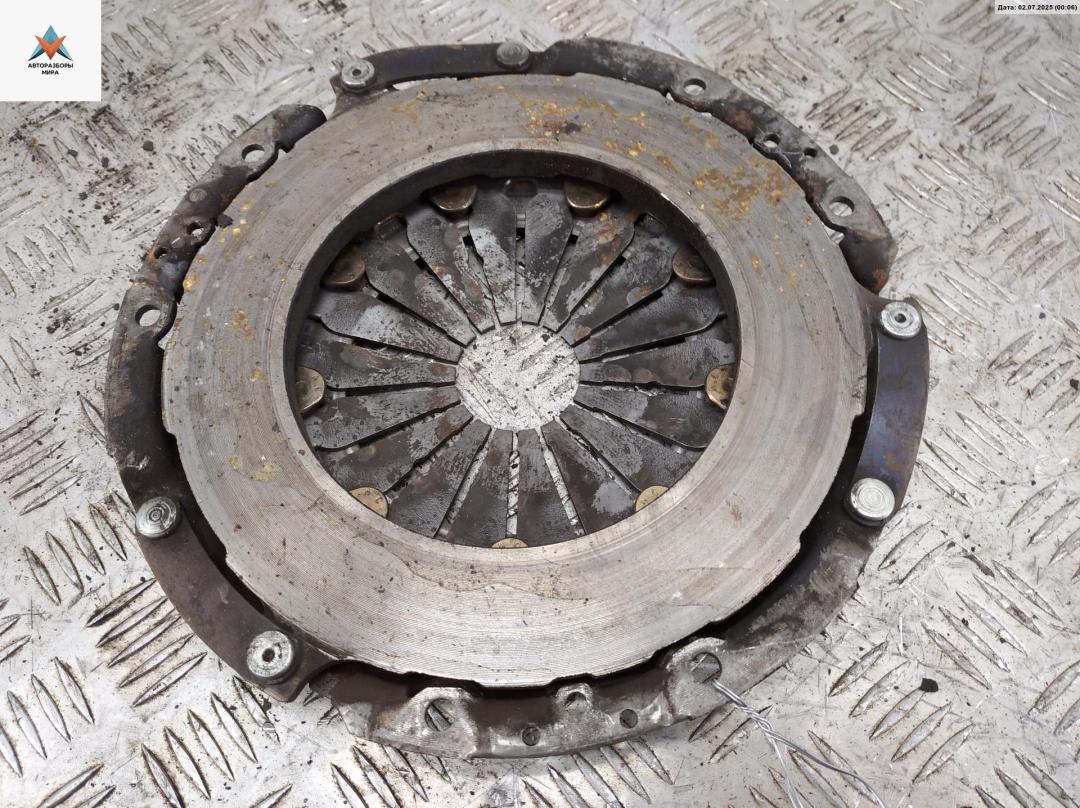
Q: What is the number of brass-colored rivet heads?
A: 9